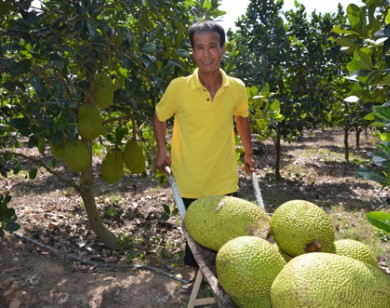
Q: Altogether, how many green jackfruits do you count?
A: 11